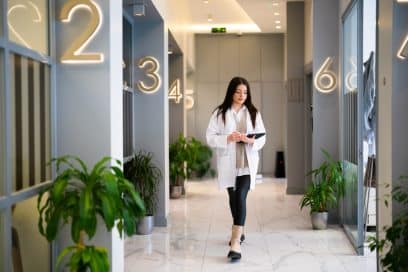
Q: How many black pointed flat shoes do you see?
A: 2